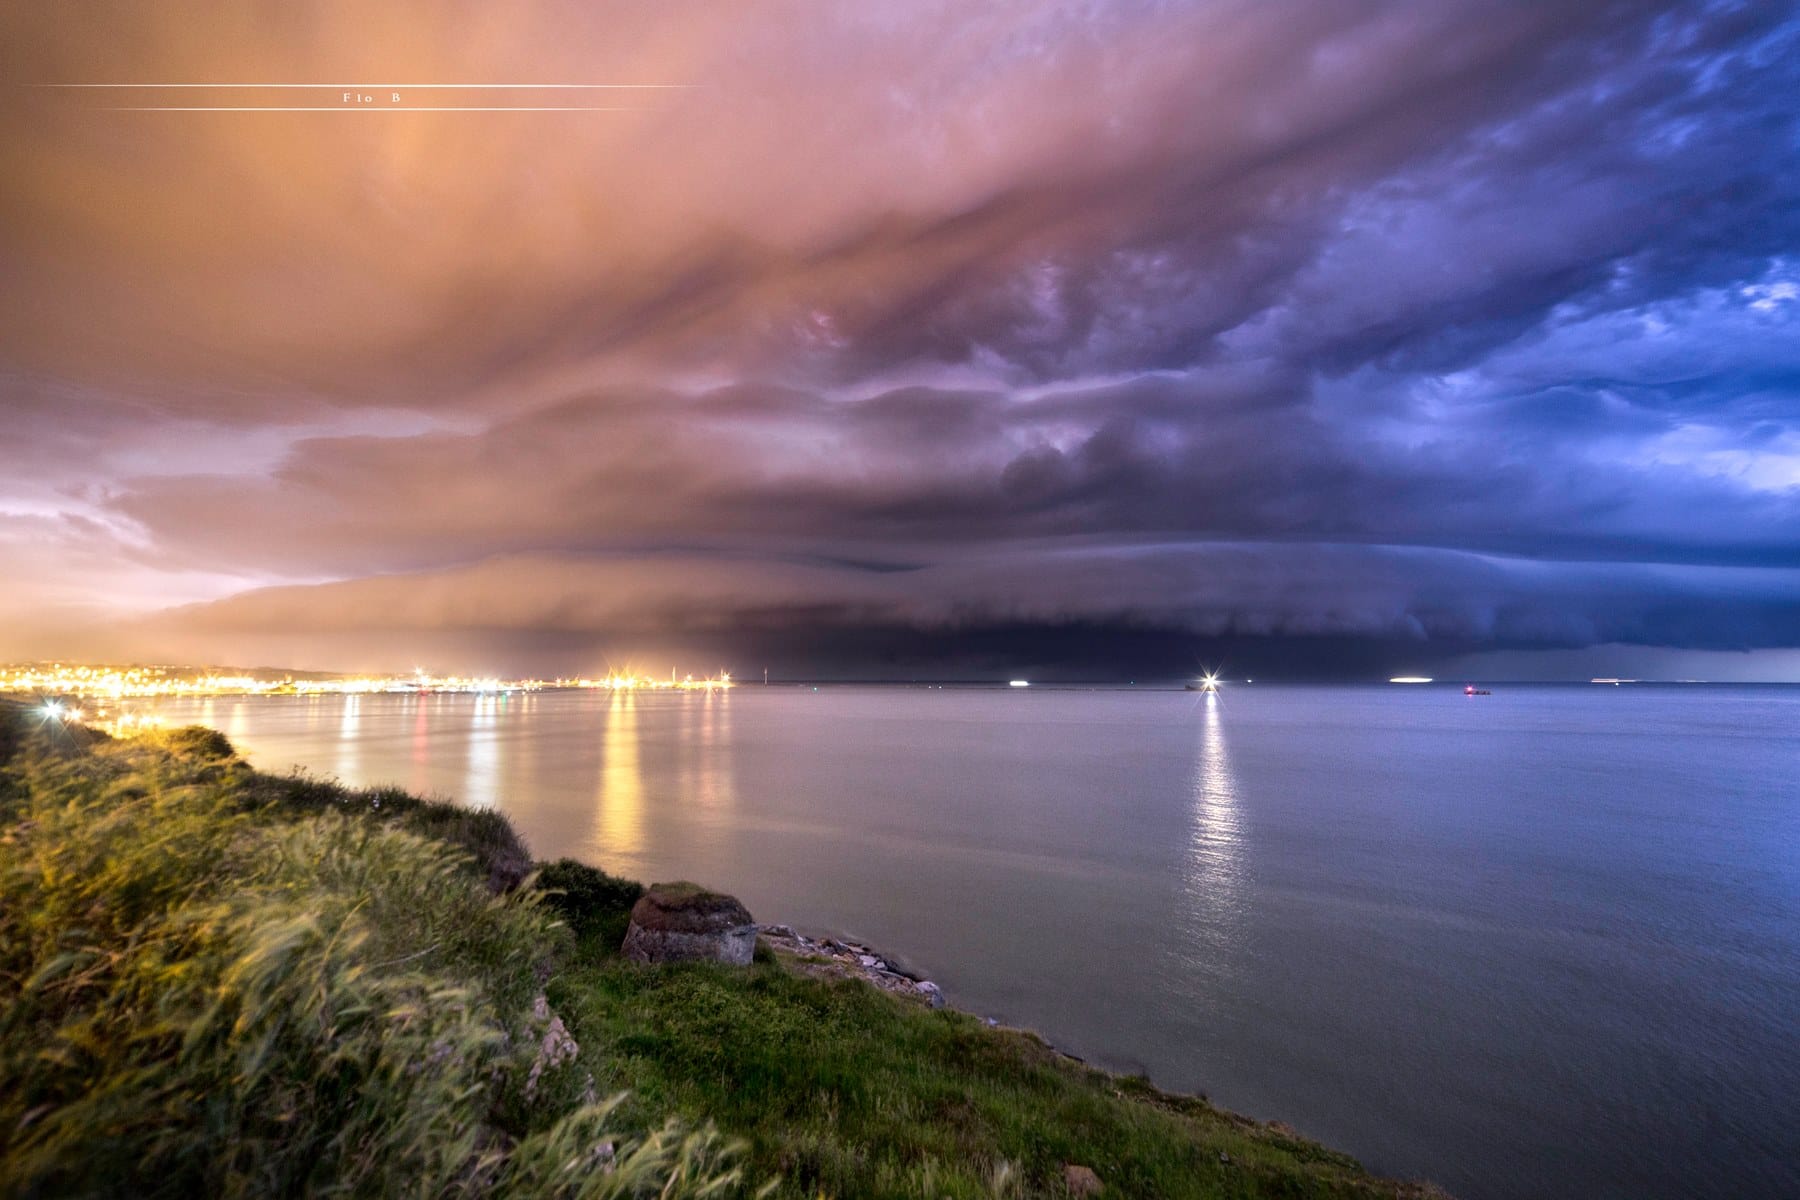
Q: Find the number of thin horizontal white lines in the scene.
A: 2